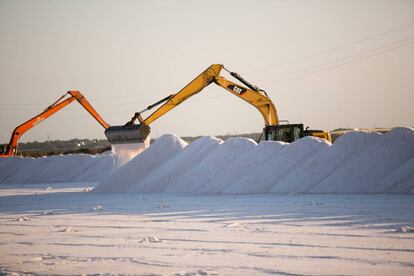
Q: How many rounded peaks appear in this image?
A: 7